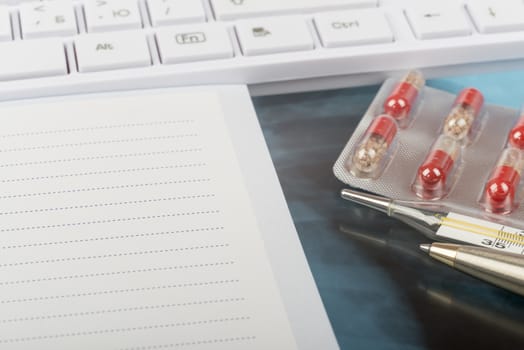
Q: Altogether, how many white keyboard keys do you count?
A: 12